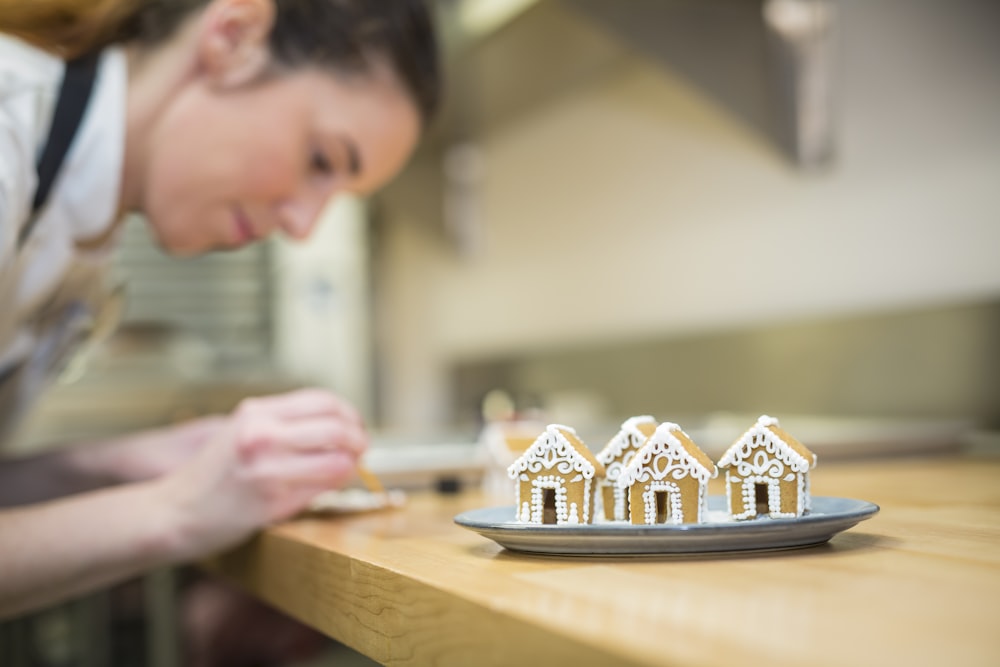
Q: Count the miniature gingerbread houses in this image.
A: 4